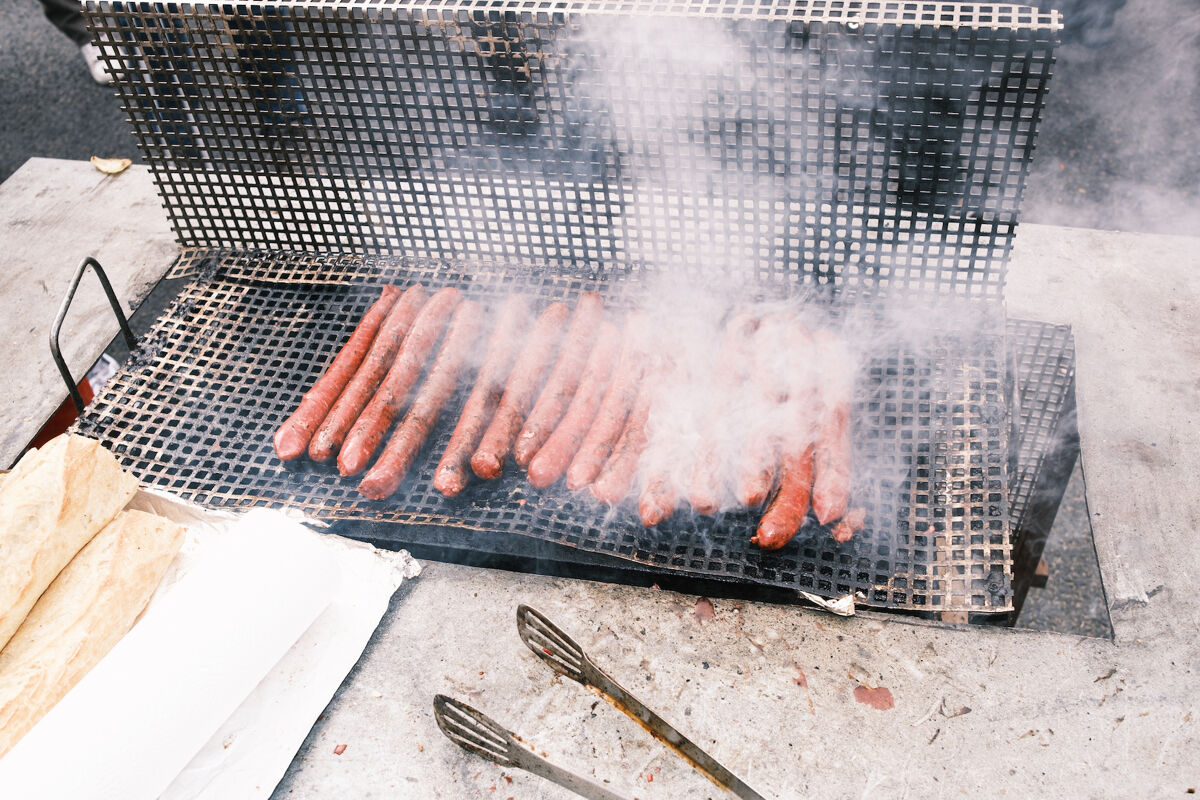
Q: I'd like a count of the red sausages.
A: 15